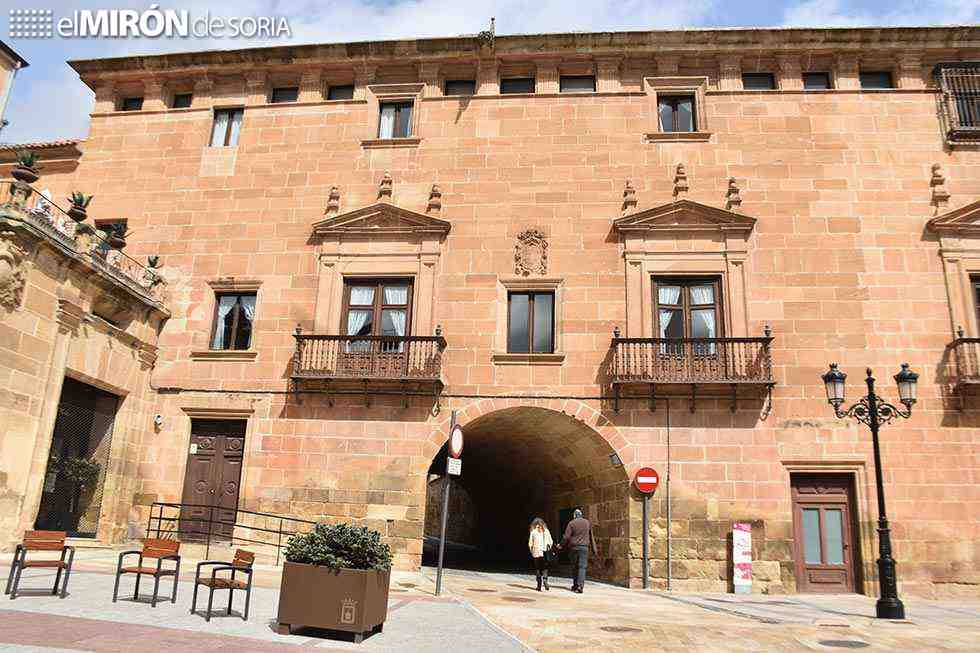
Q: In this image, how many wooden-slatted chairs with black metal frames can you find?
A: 3